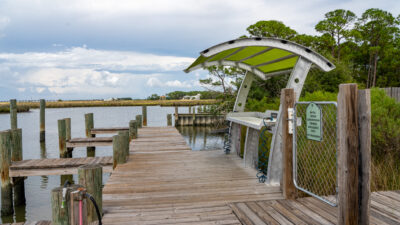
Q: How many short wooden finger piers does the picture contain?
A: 3